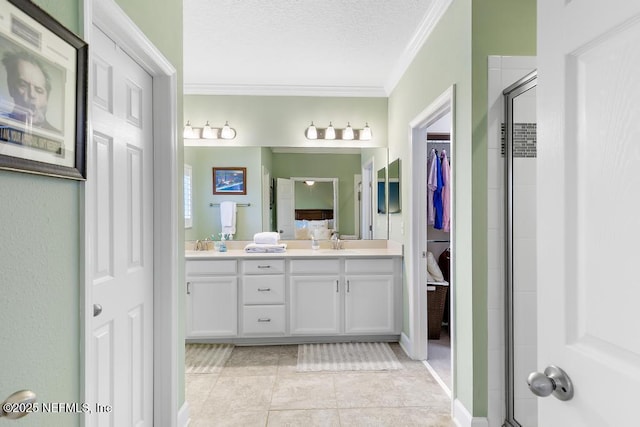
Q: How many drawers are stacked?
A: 3